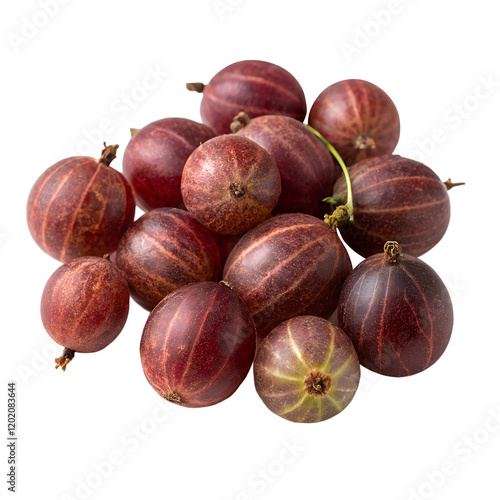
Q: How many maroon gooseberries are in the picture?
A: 12